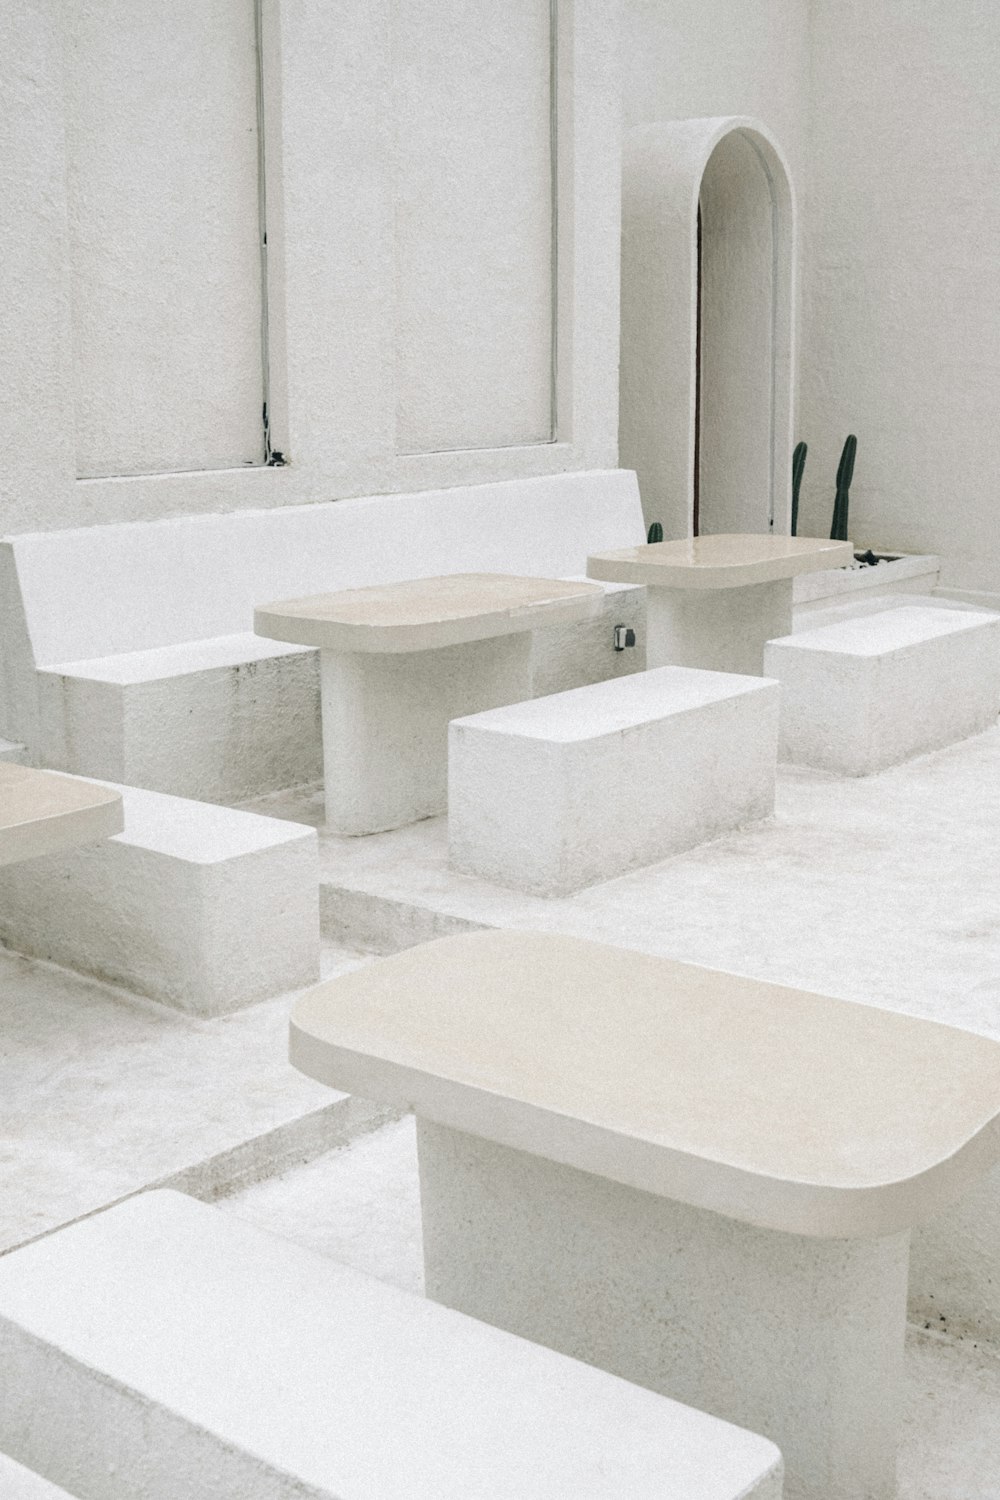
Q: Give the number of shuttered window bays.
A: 2